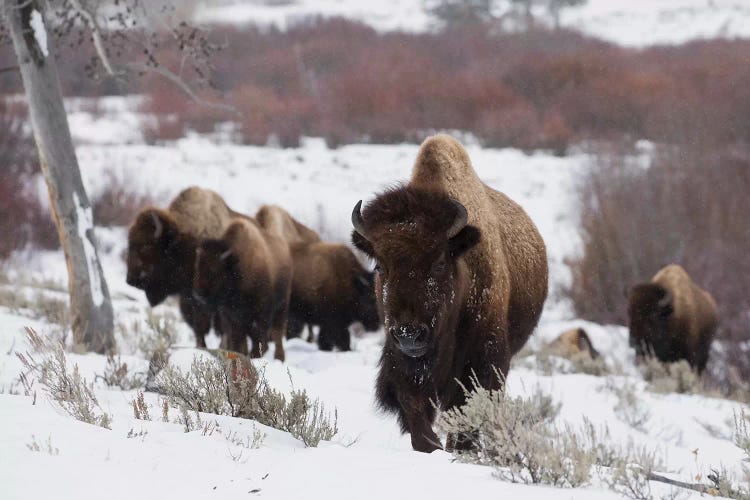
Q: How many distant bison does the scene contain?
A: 5